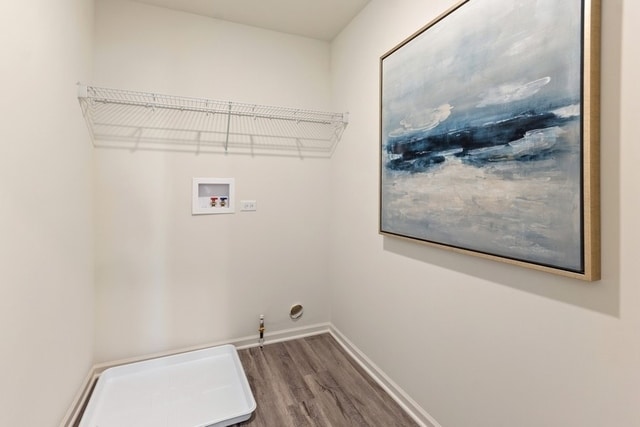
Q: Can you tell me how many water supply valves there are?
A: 2